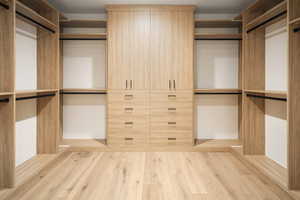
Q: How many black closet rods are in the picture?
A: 11